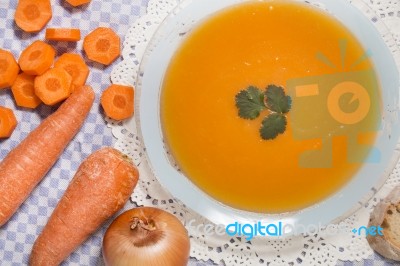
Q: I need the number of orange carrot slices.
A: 11